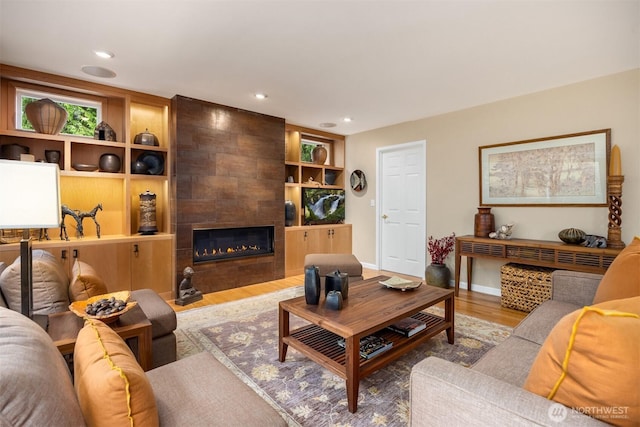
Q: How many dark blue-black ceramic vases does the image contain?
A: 3